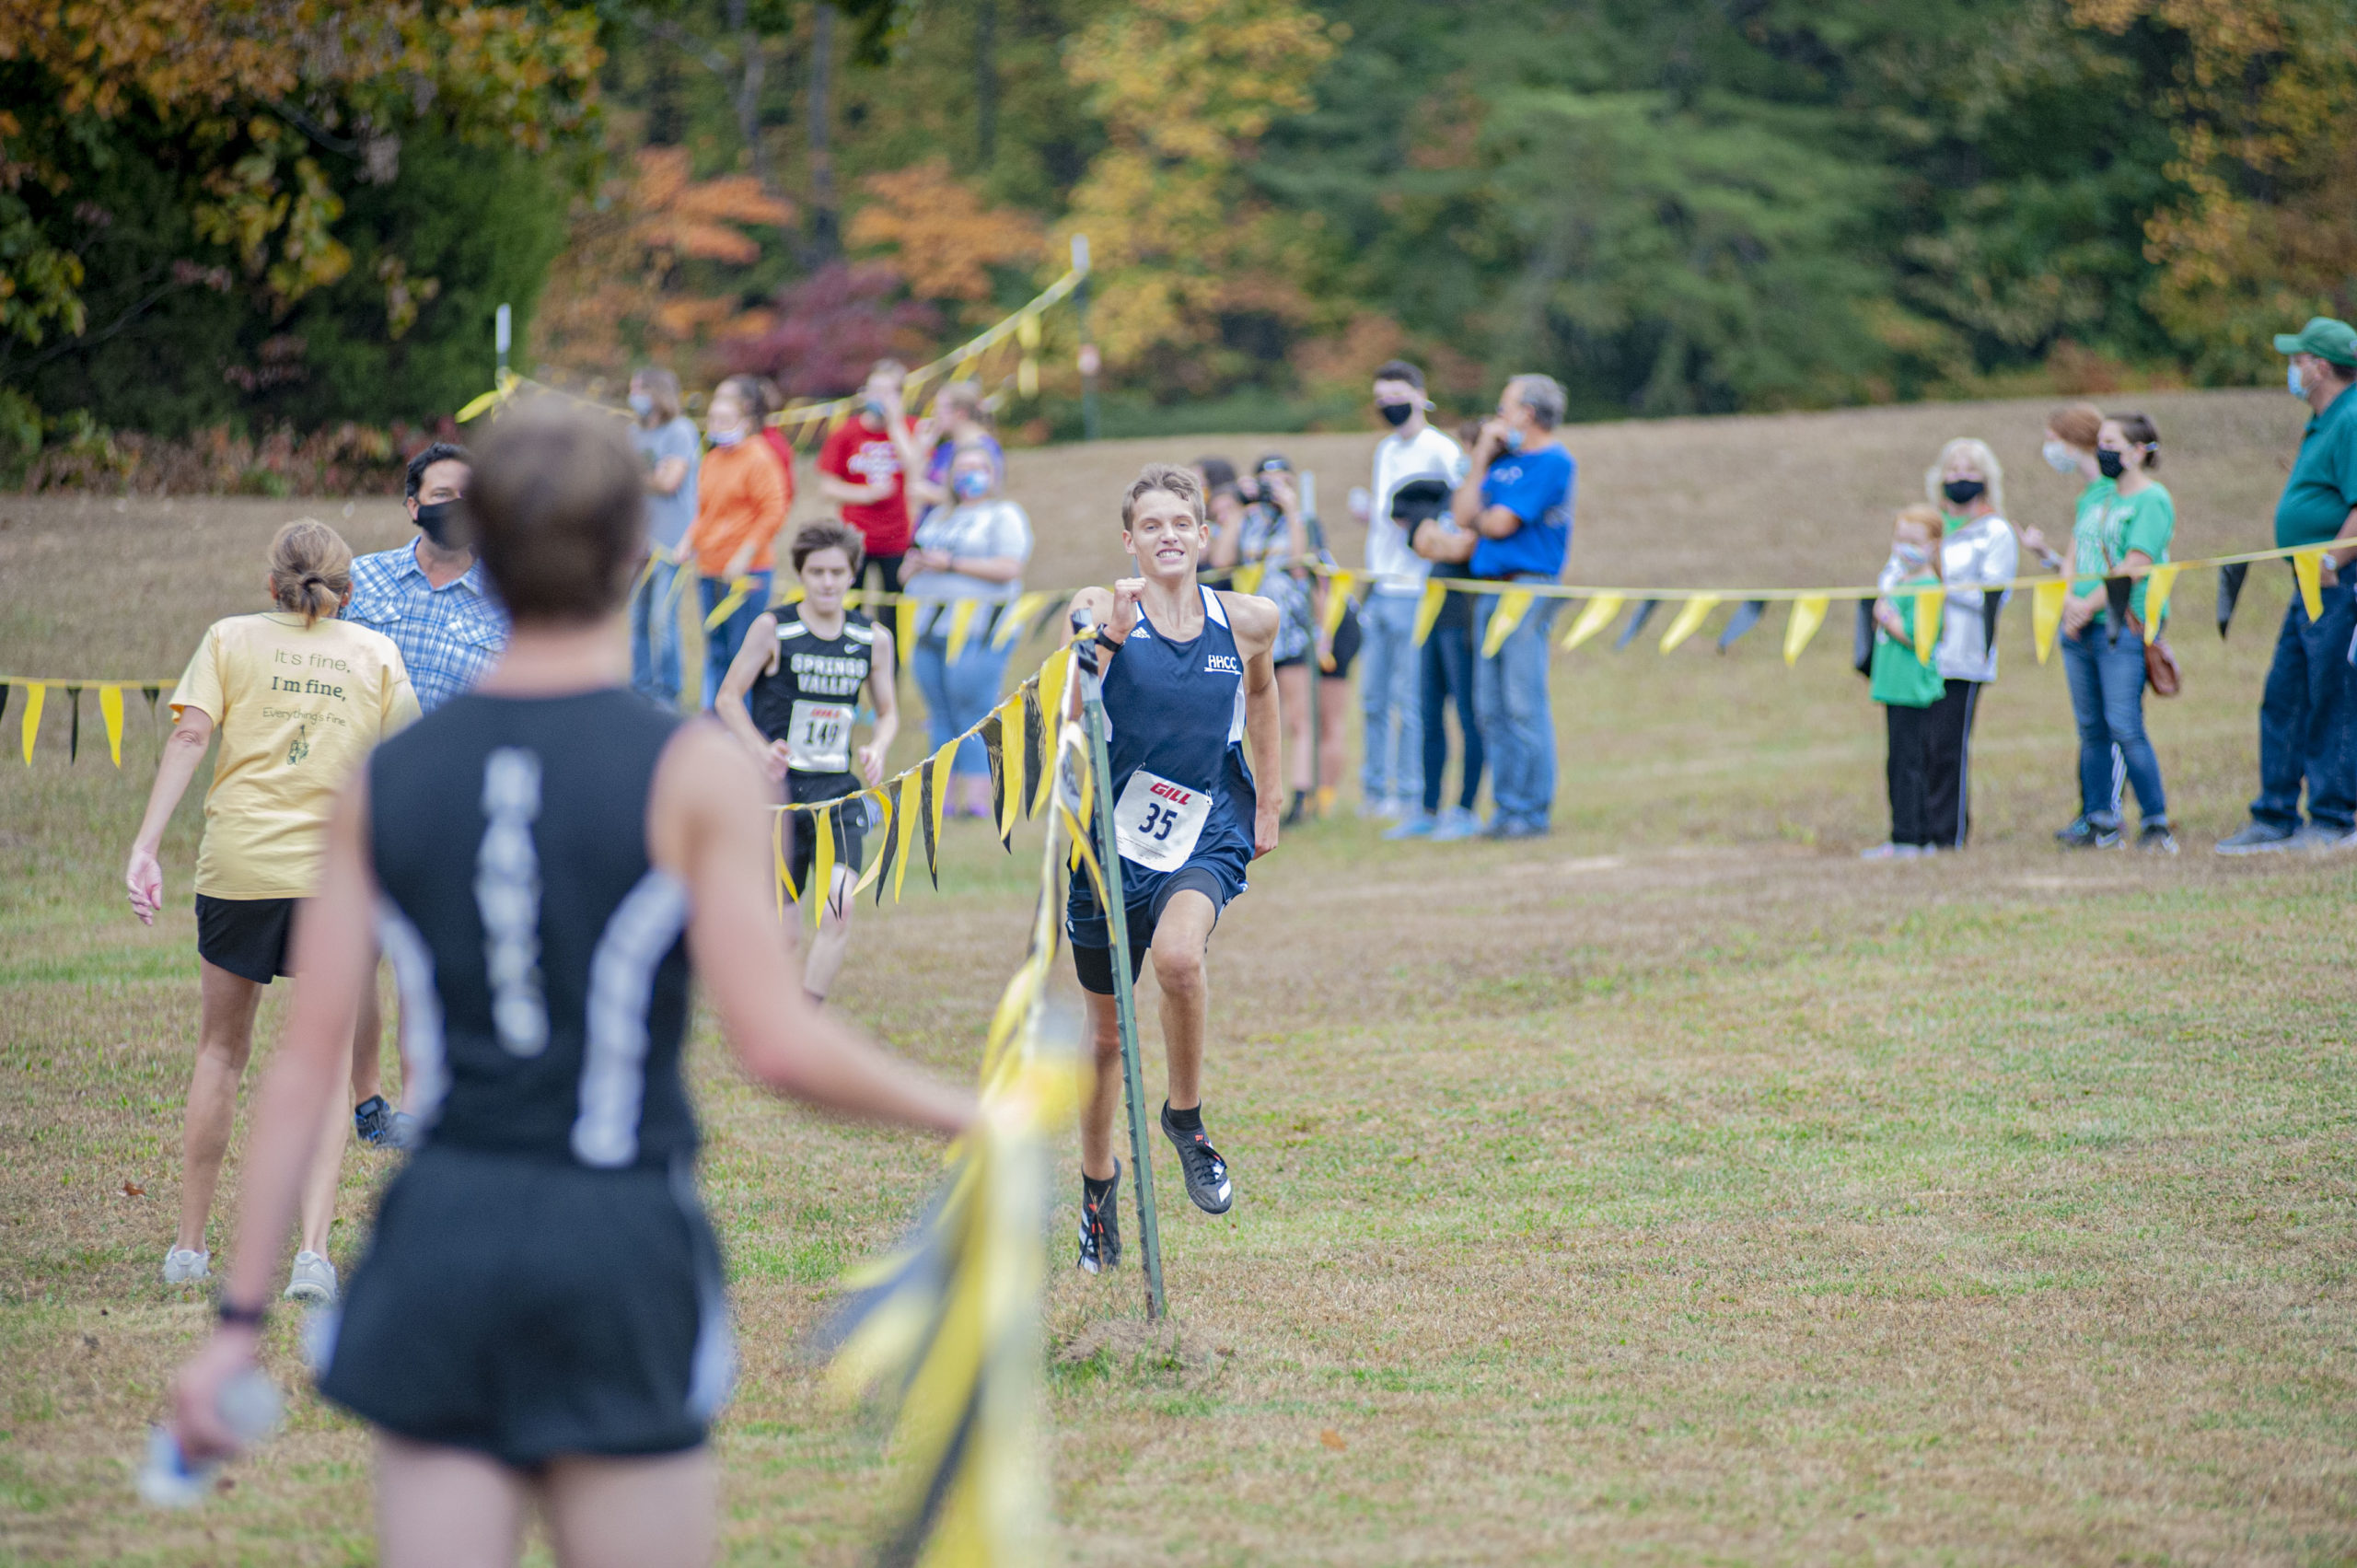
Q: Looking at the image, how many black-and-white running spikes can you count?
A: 2